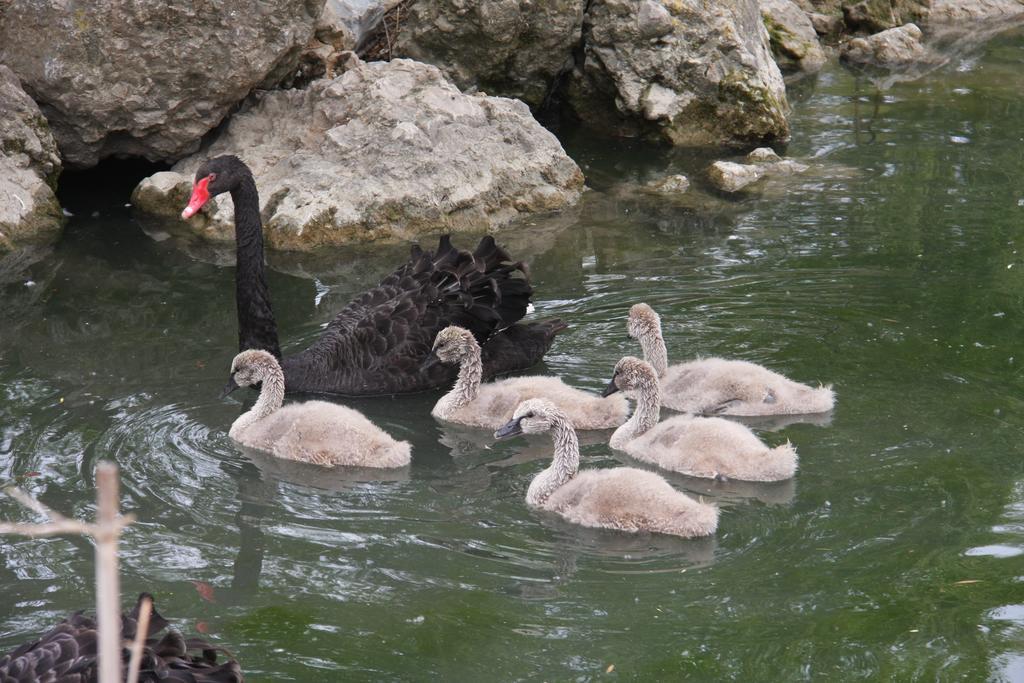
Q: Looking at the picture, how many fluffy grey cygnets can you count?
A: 5